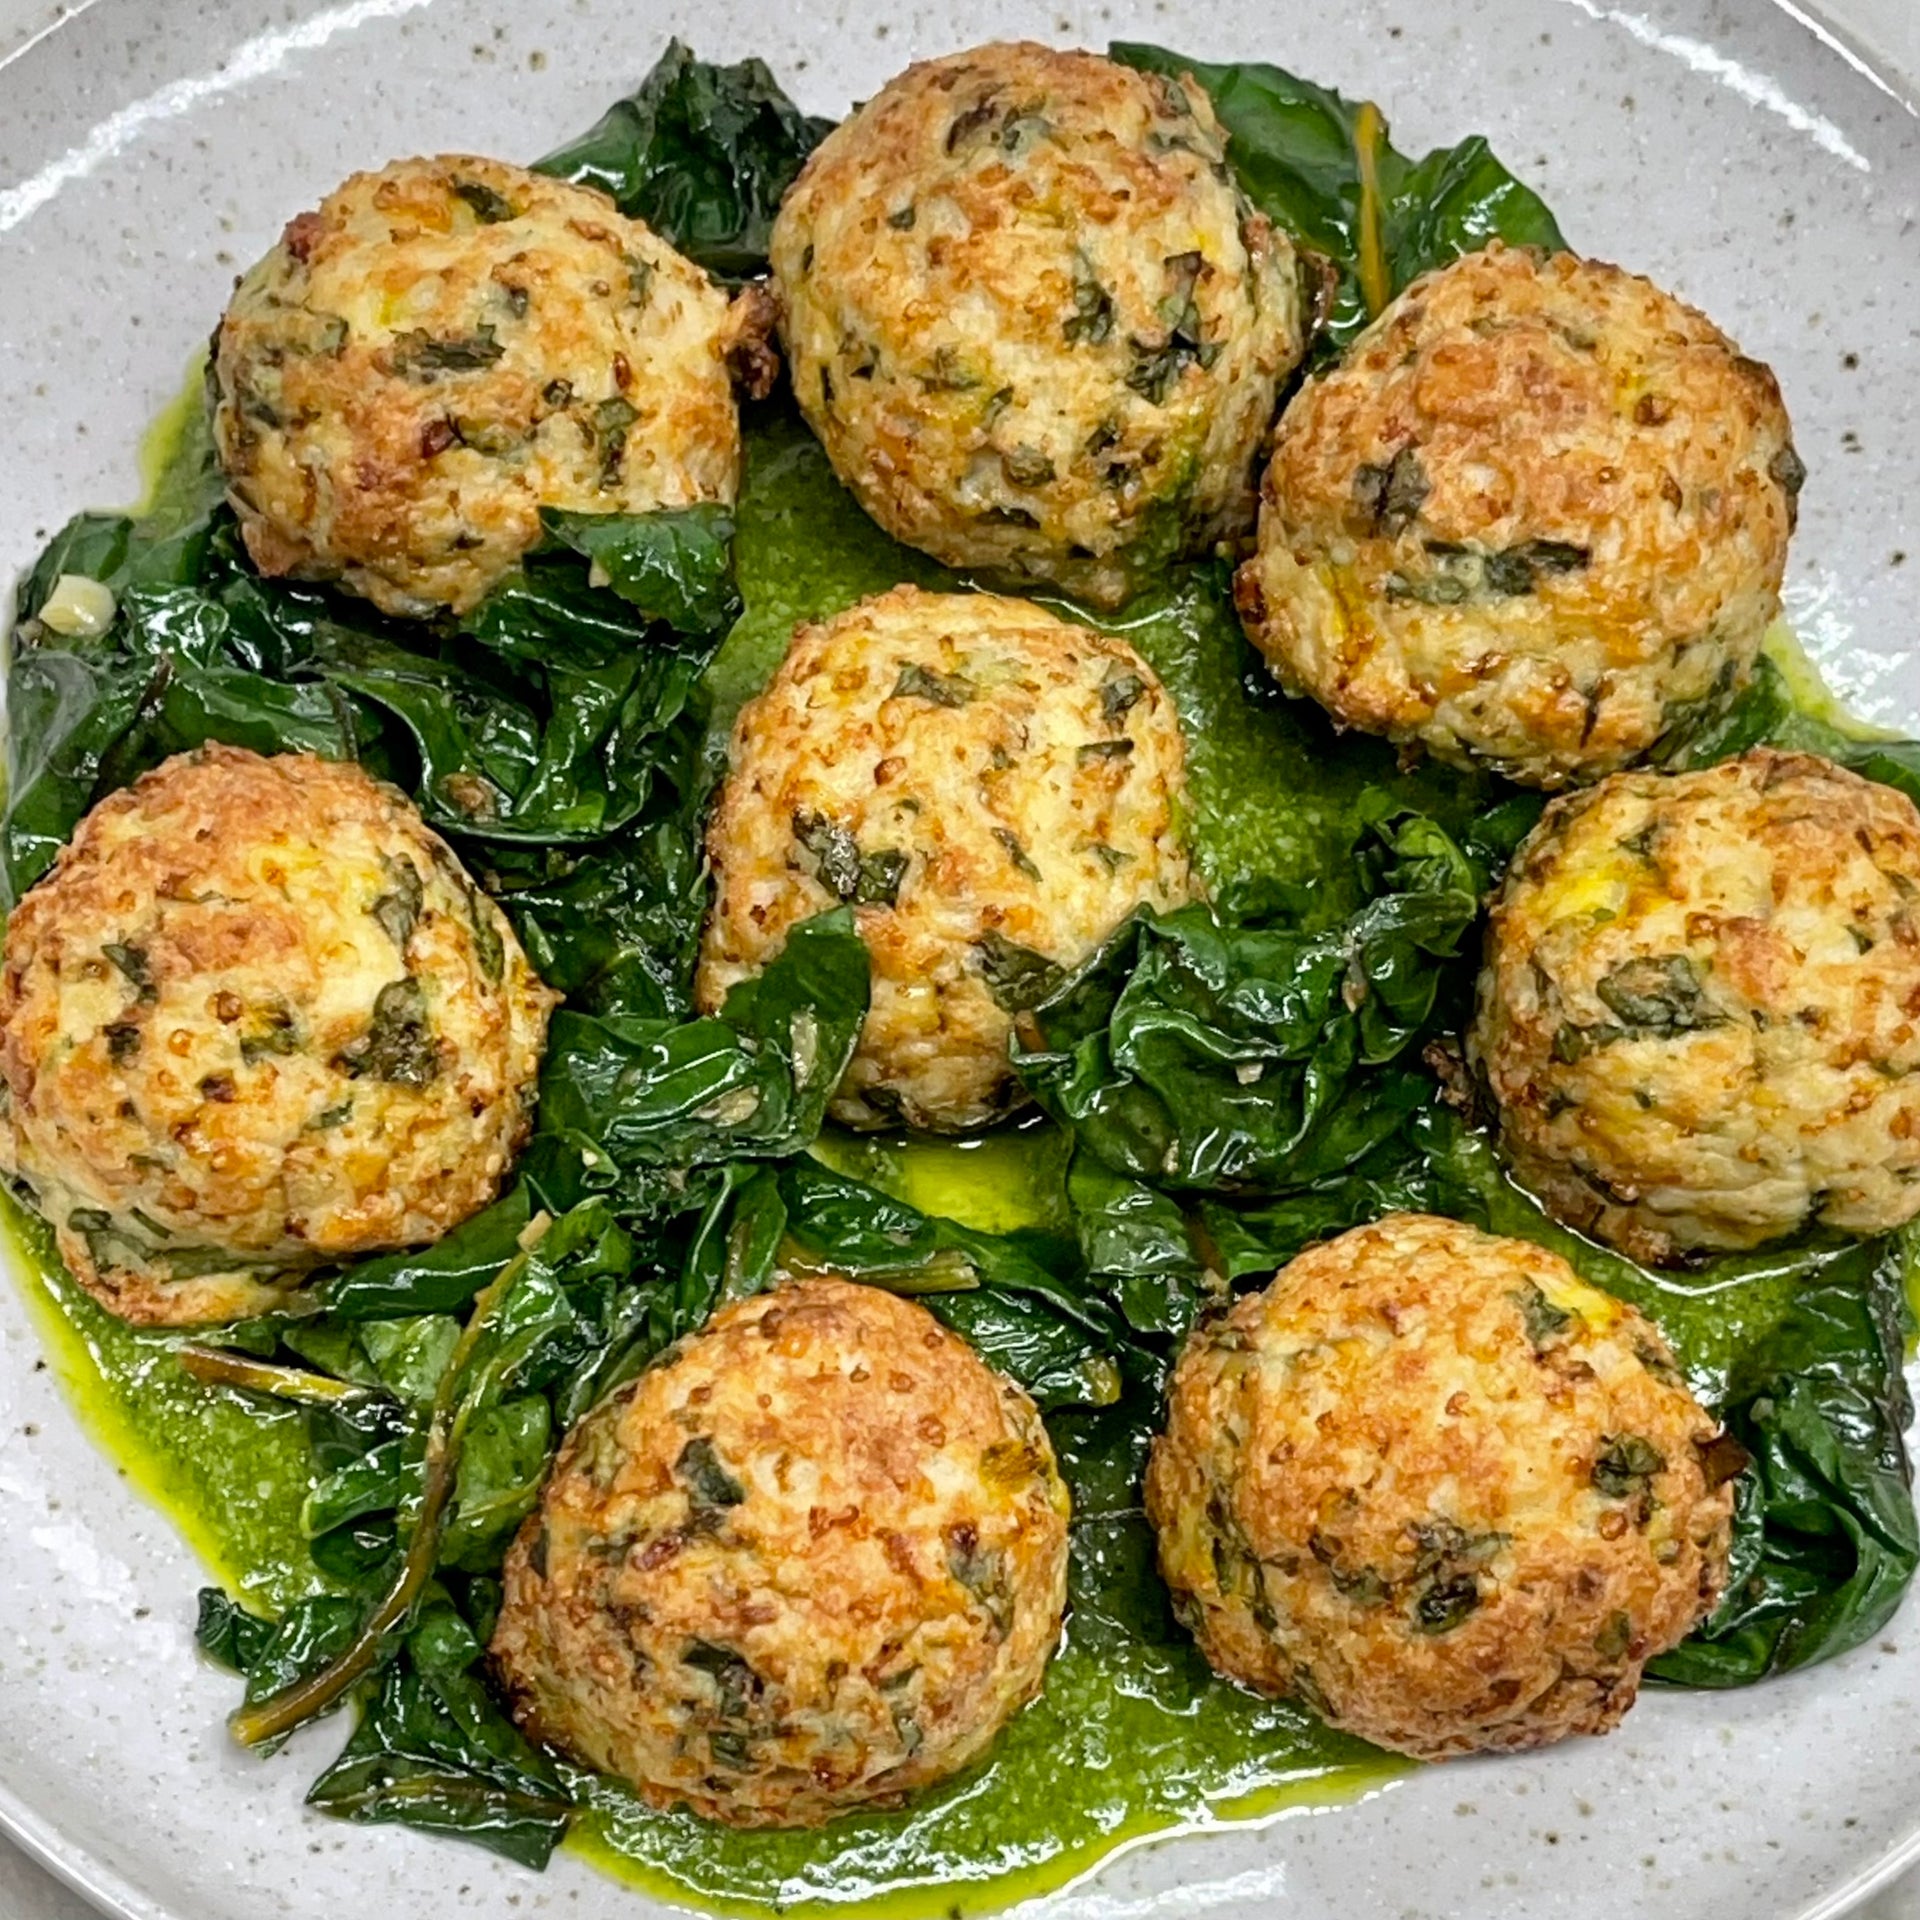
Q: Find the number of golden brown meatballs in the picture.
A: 8